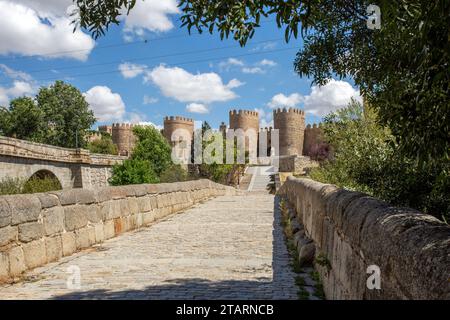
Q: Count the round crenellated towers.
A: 4